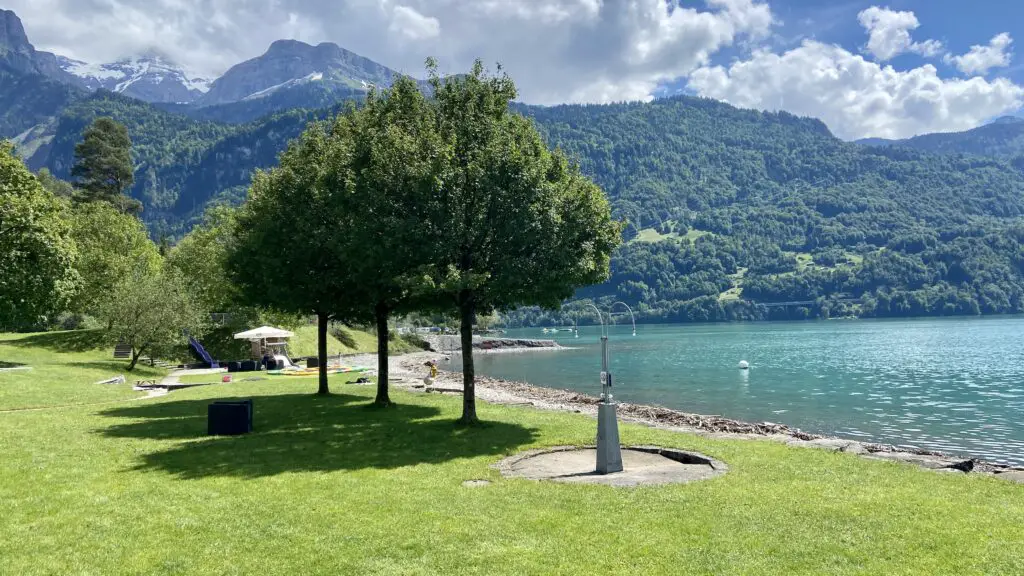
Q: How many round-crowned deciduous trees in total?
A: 3